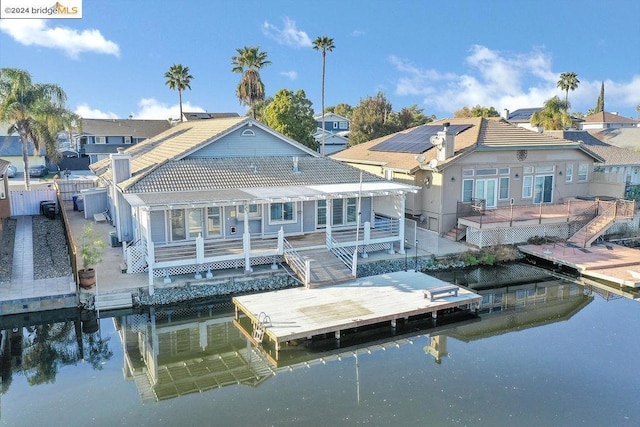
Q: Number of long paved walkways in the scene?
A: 1